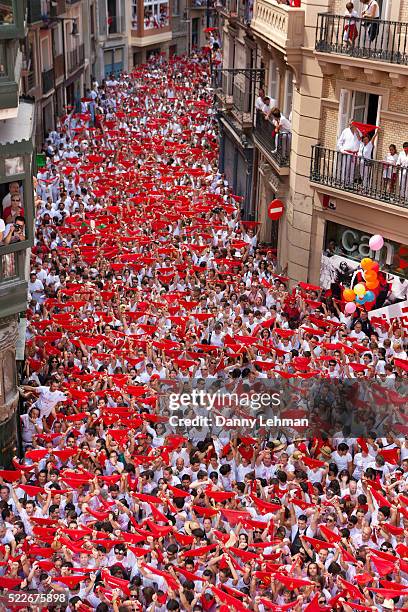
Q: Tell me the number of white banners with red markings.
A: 1